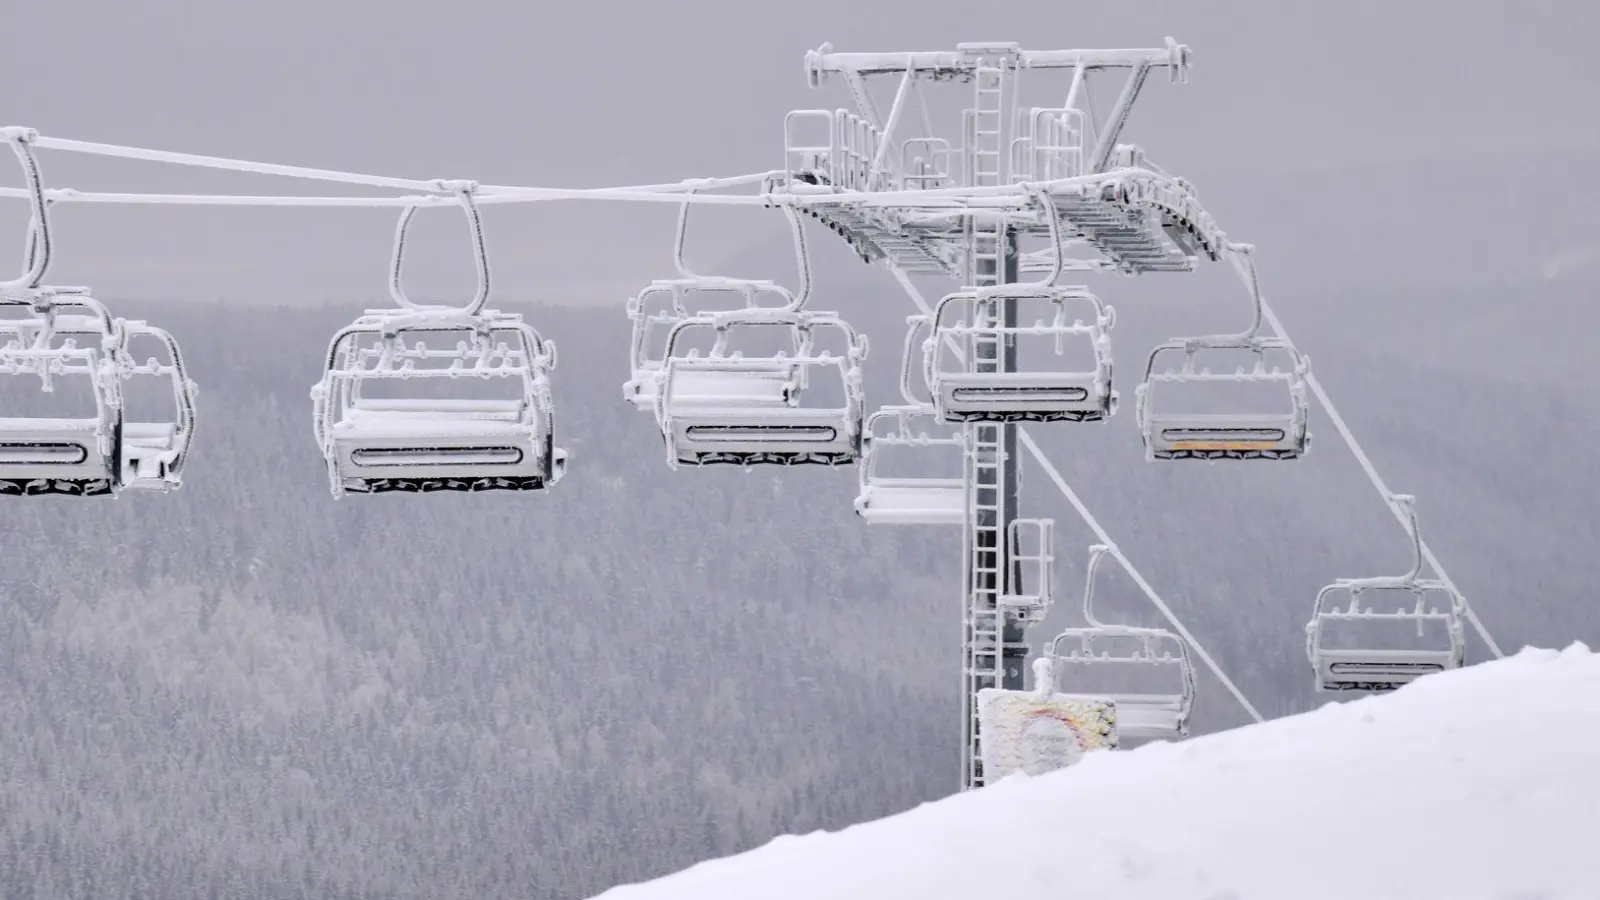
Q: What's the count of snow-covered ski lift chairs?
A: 11